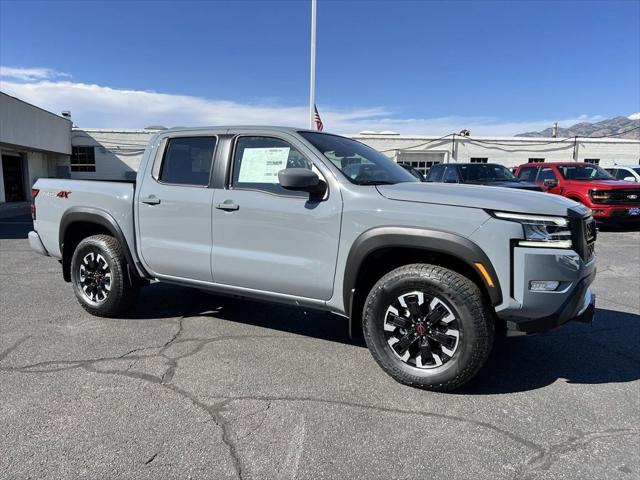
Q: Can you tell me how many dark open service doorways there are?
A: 1